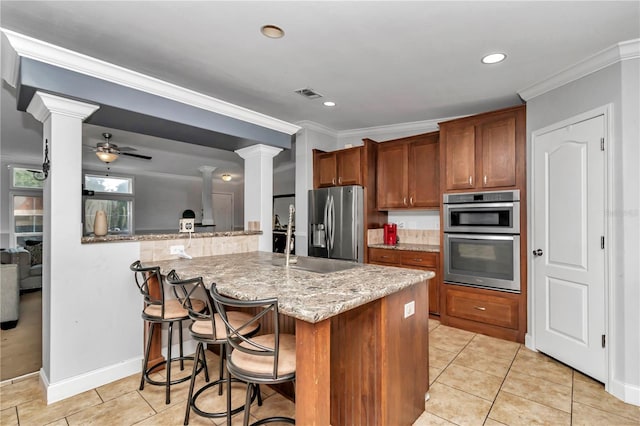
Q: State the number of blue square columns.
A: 0